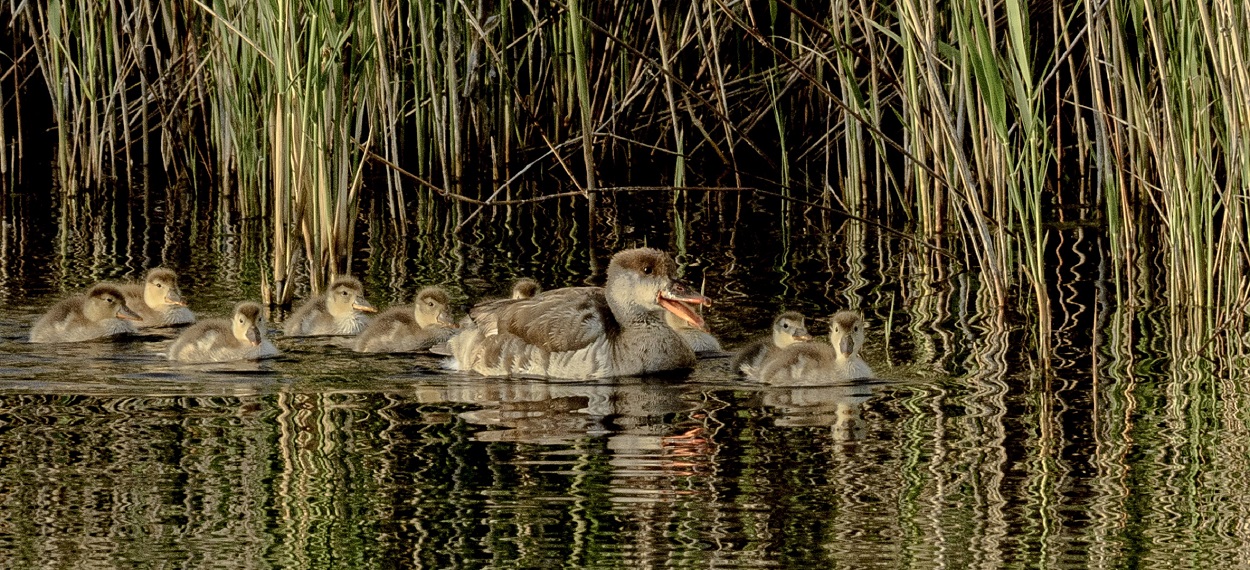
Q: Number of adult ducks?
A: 1